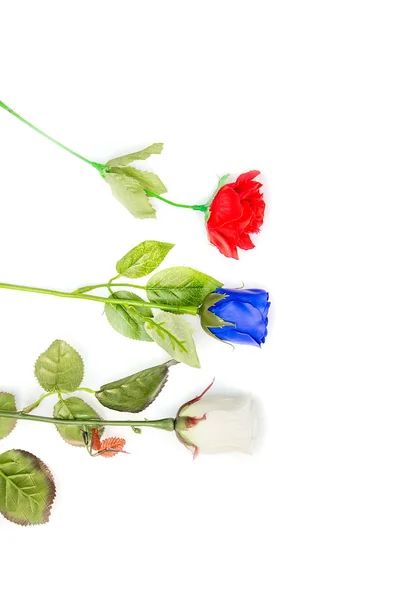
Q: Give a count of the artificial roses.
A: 3